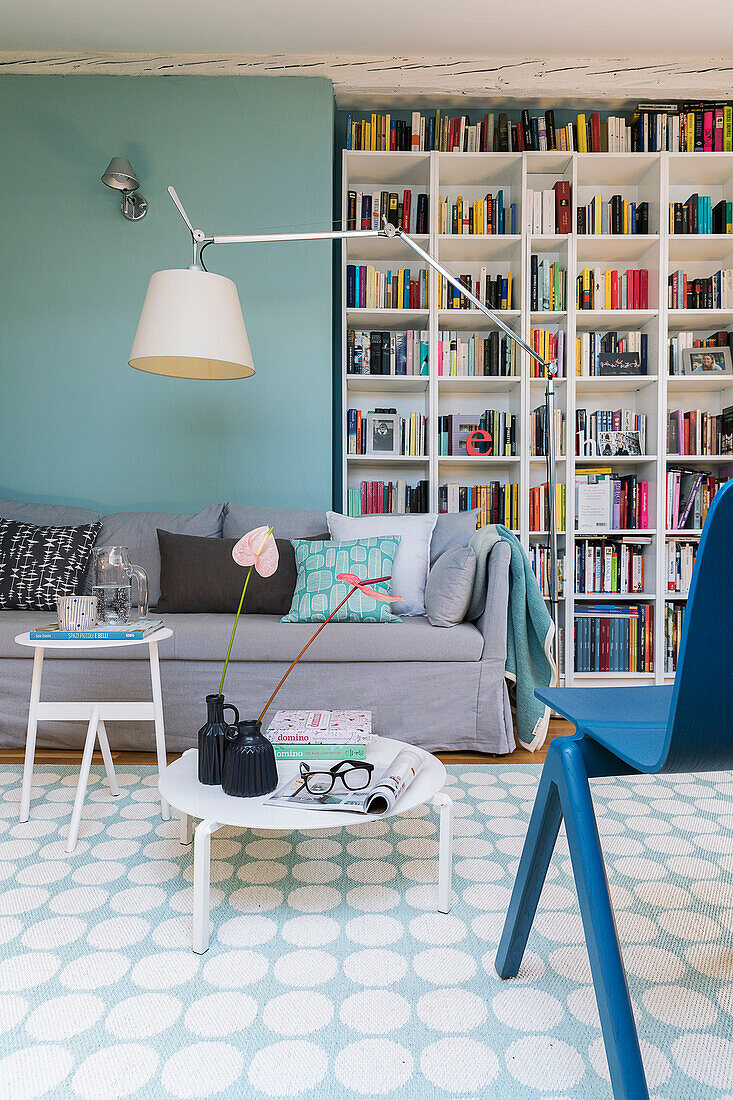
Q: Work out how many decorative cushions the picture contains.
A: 5